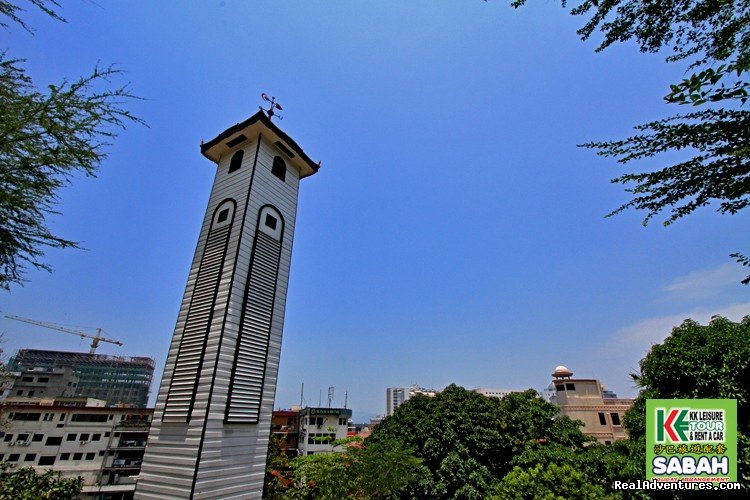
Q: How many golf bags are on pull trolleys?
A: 0